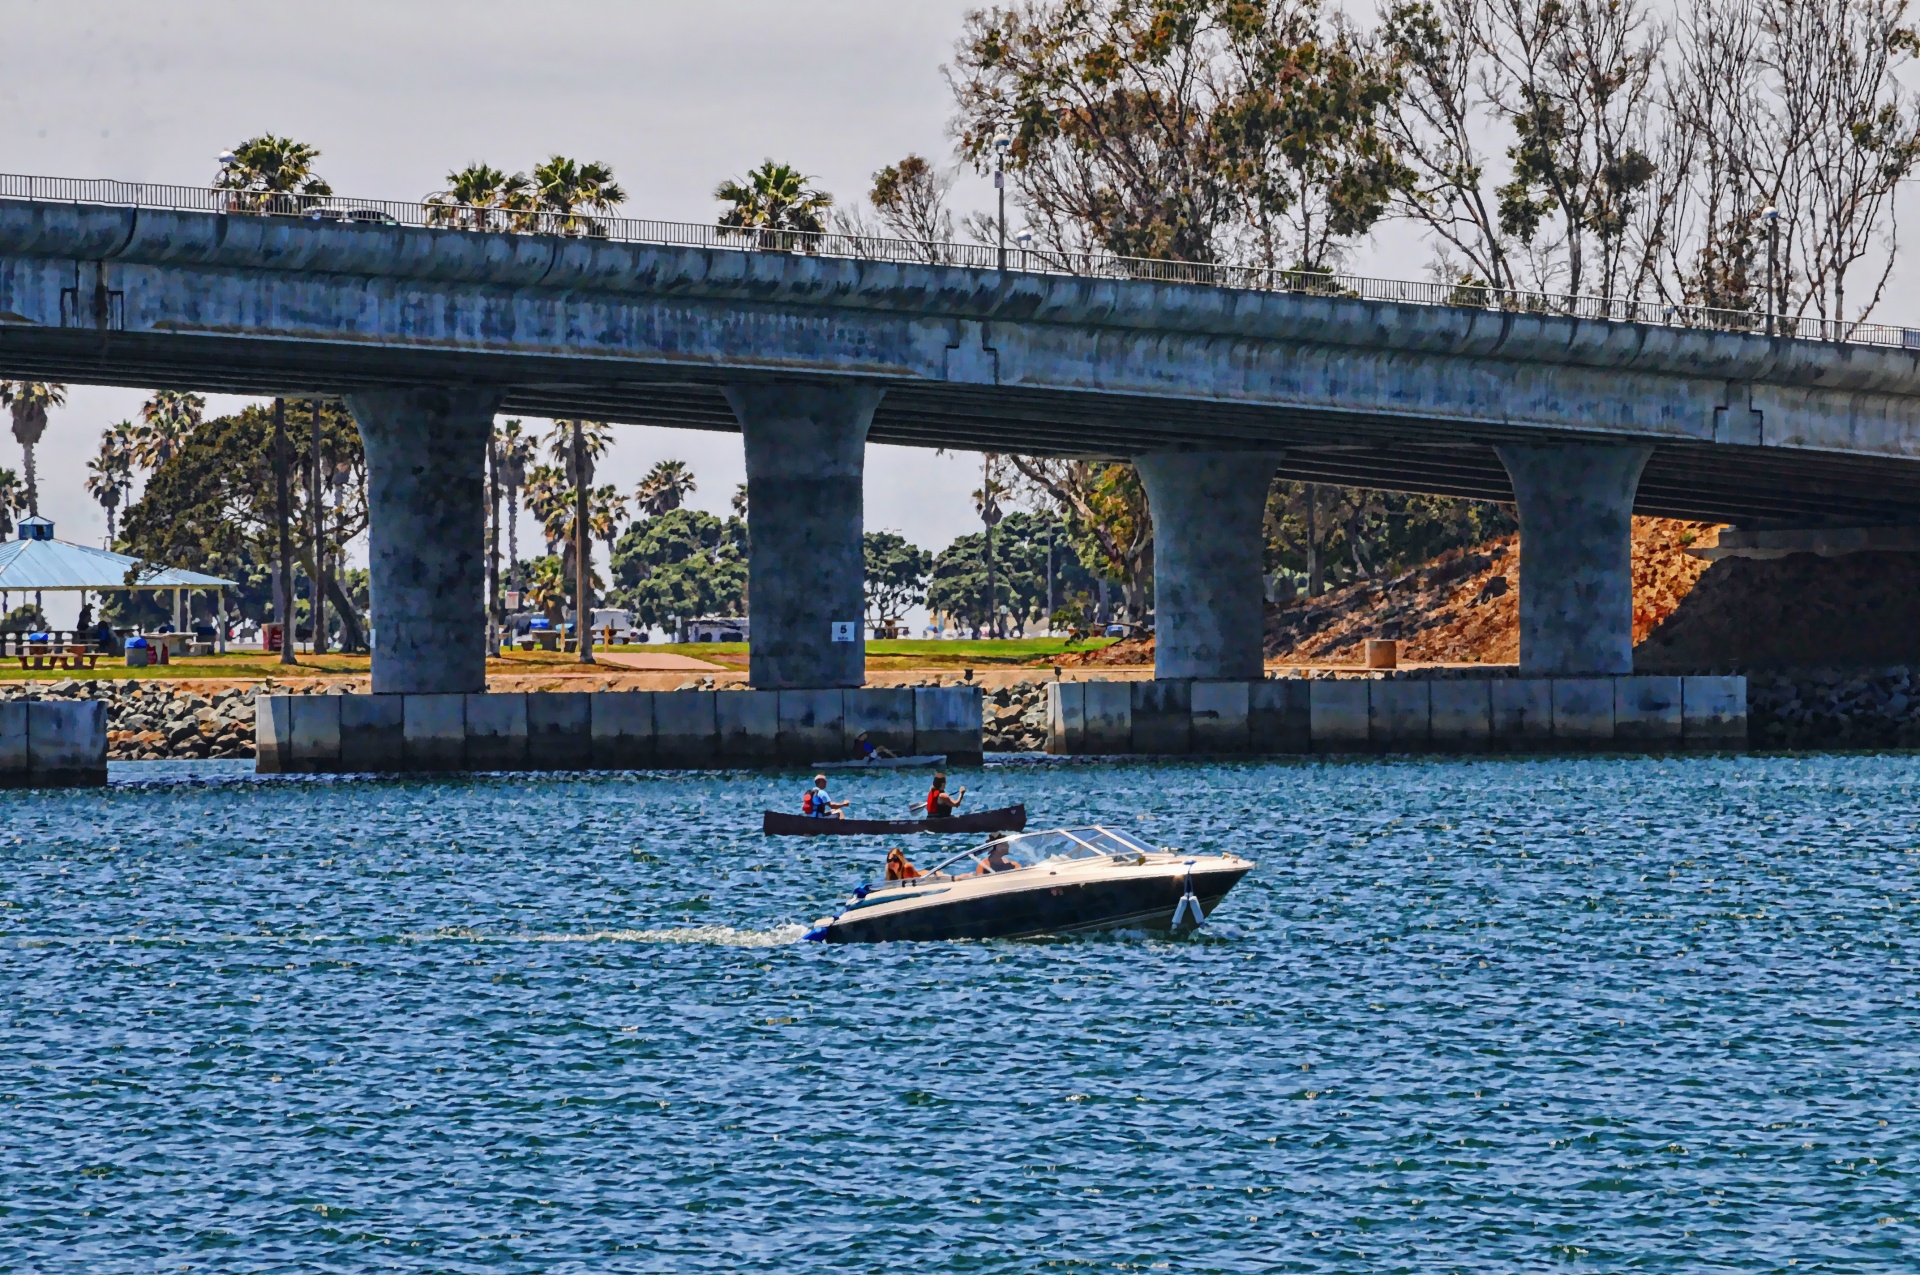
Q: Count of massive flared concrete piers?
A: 4